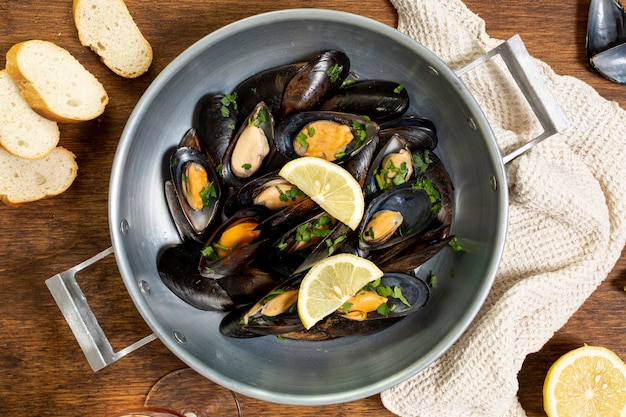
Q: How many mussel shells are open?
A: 10